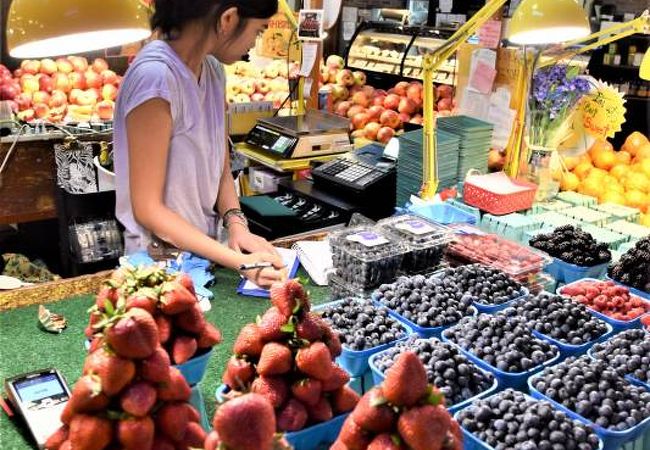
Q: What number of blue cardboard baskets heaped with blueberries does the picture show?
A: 9